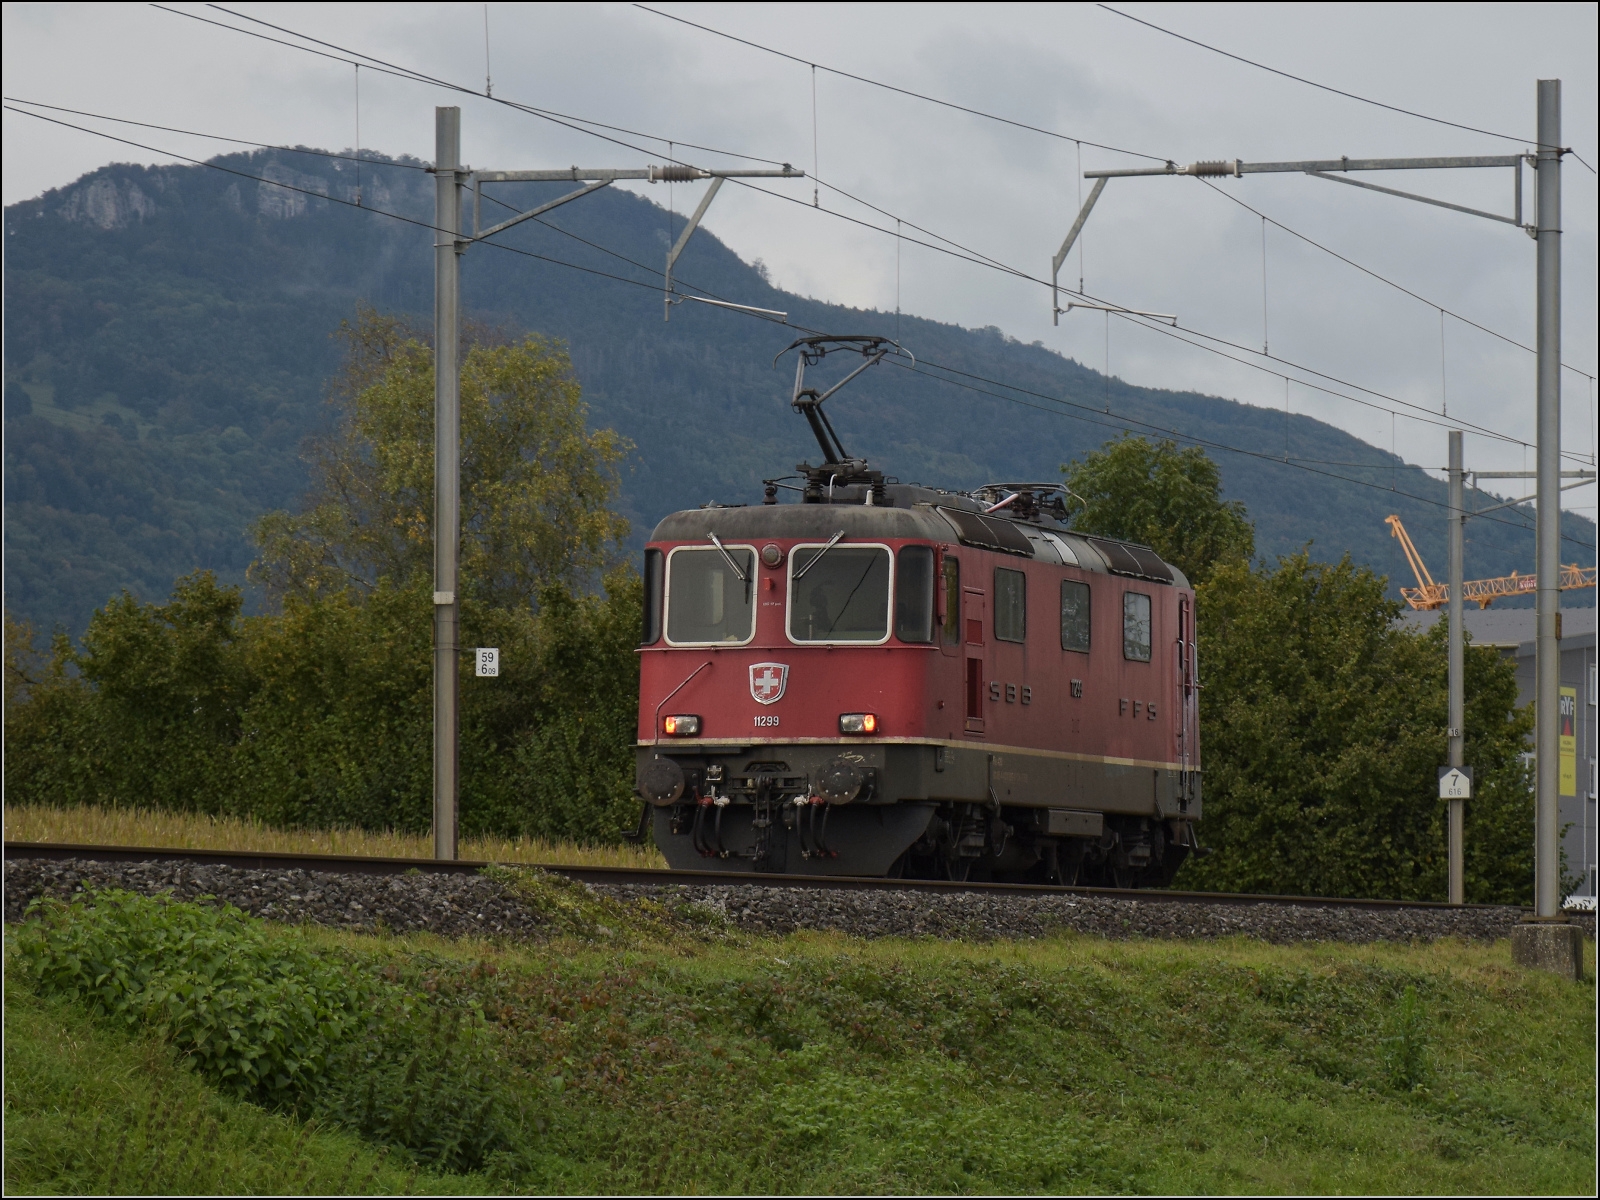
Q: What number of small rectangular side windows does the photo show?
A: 3